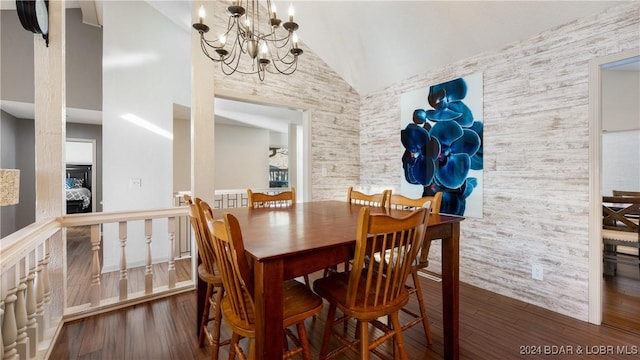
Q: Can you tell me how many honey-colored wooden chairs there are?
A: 6